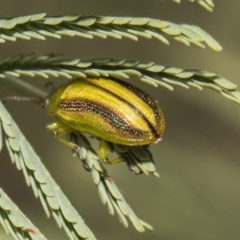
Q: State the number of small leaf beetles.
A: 1